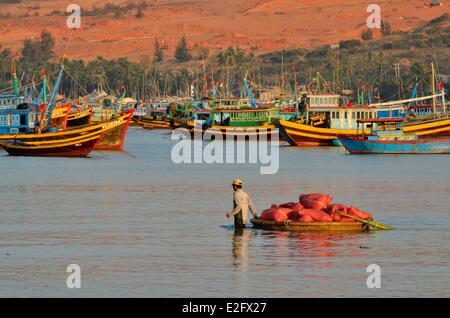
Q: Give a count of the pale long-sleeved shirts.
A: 1